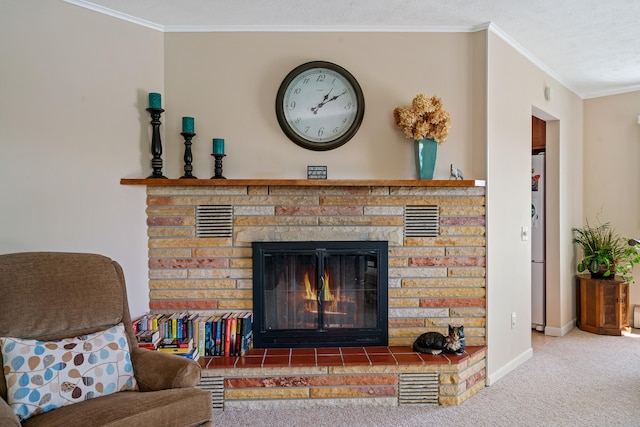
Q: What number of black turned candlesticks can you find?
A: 3